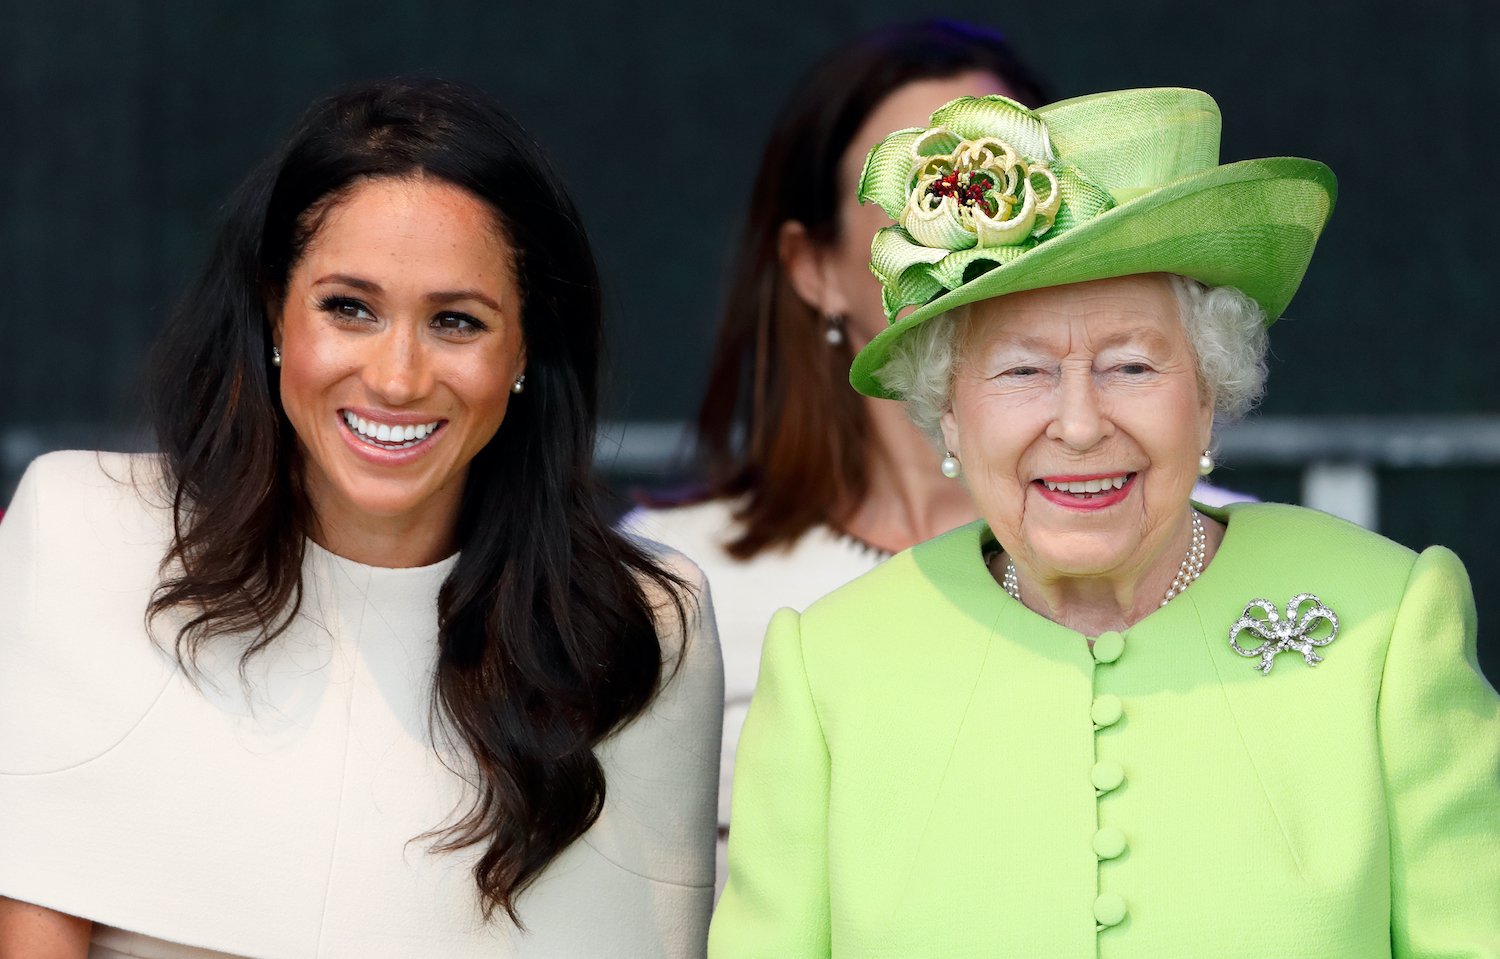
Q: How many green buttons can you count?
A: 5